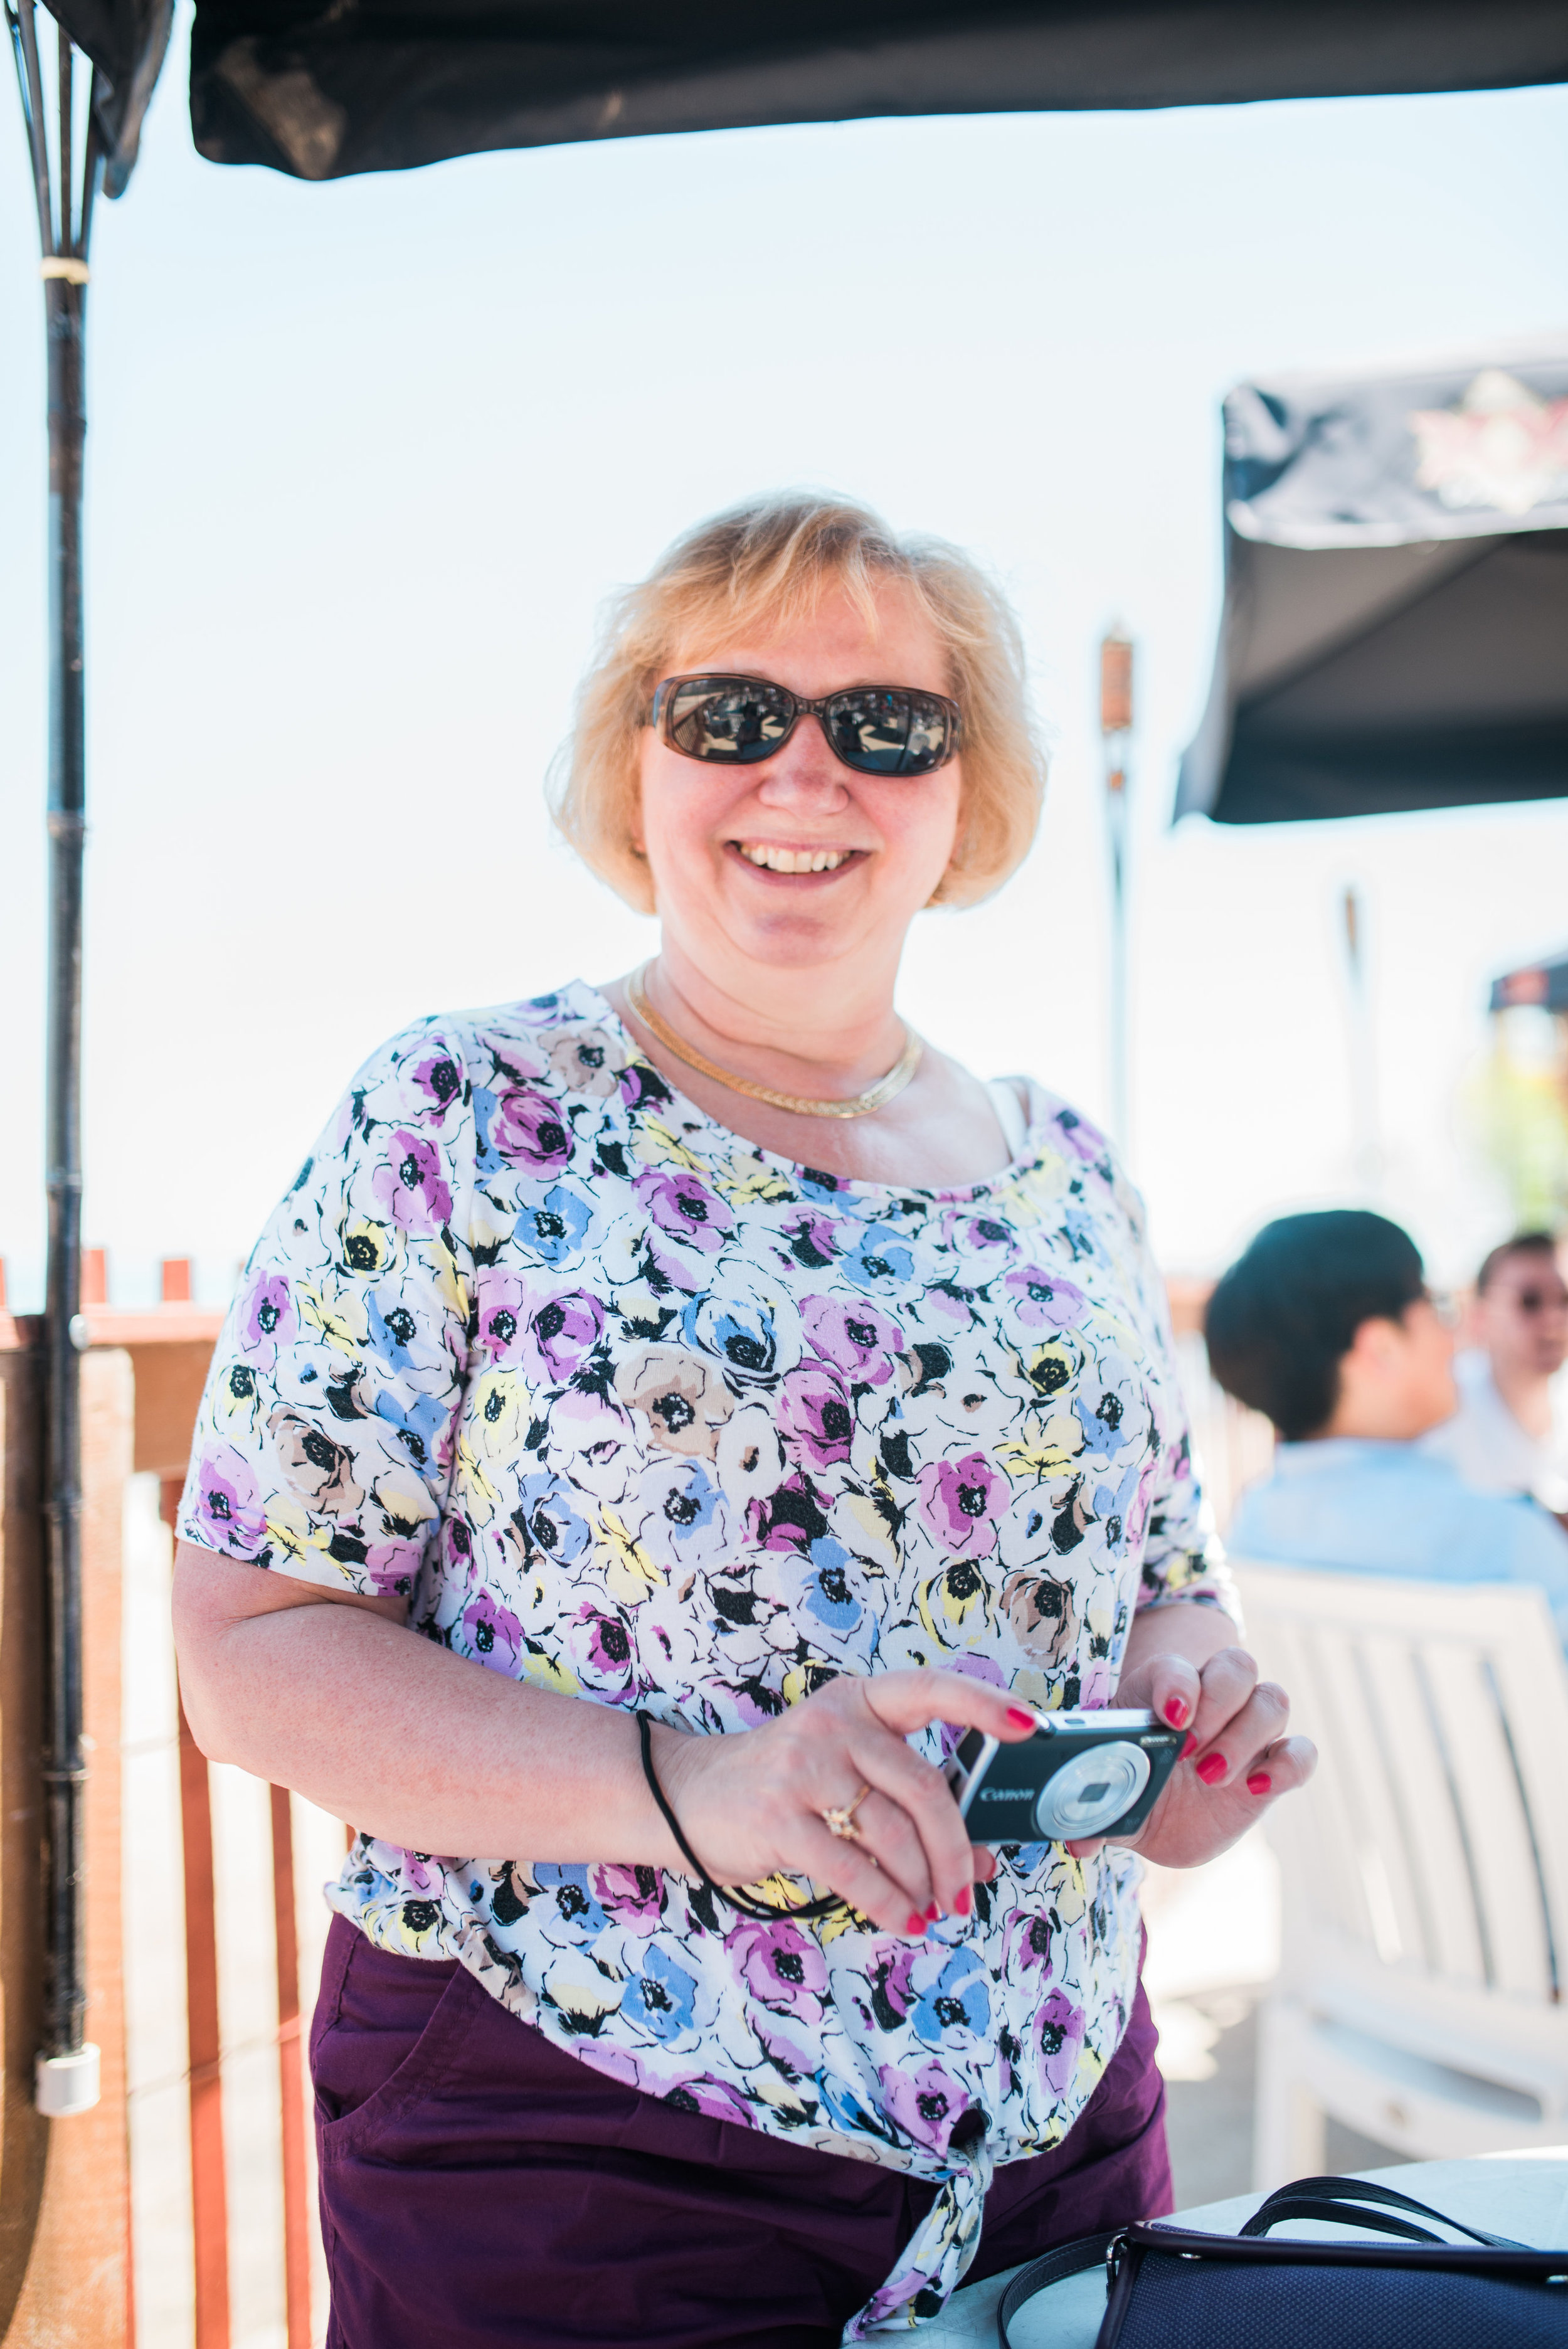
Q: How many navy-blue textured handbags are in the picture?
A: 1